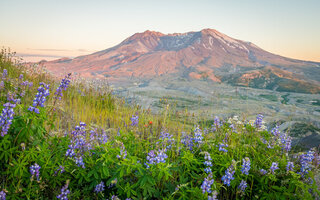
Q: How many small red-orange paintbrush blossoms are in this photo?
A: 2